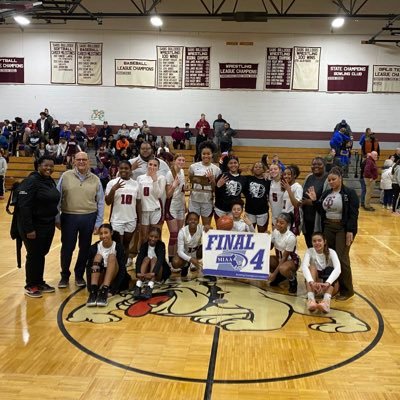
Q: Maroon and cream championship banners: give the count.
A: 11